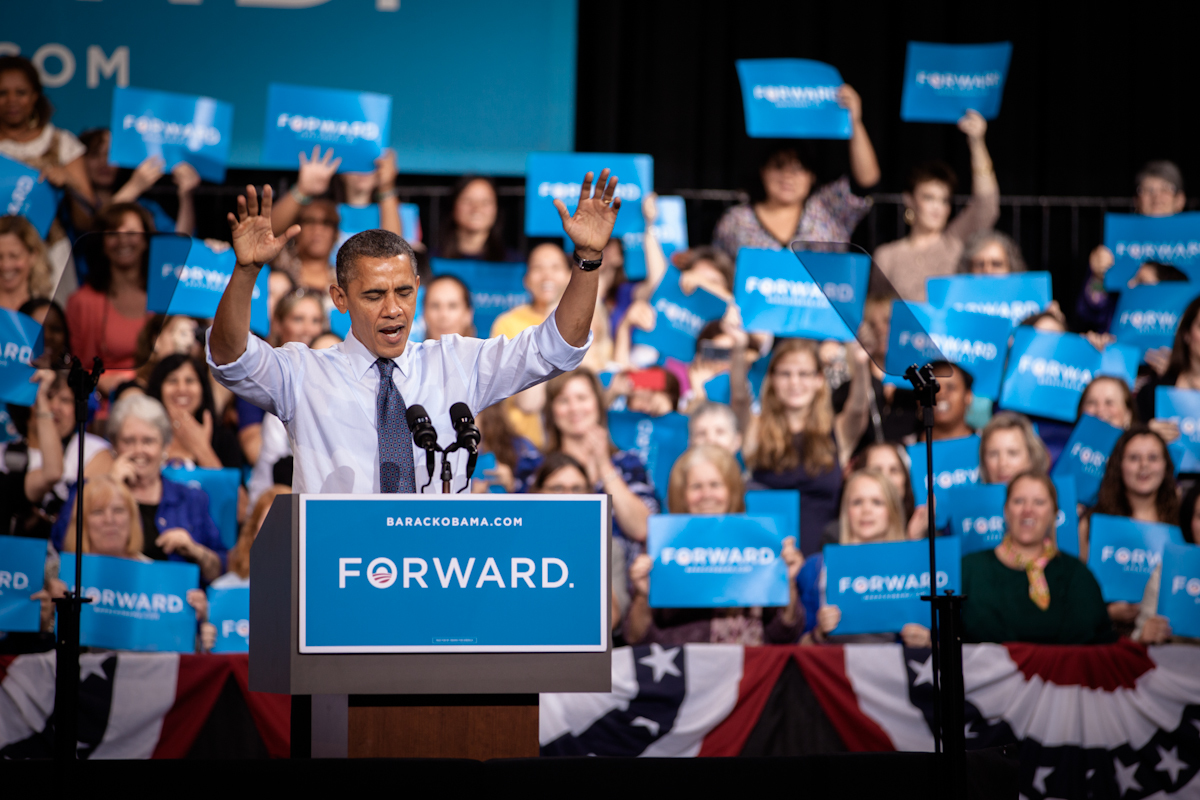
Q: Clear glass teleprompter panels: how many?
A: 2